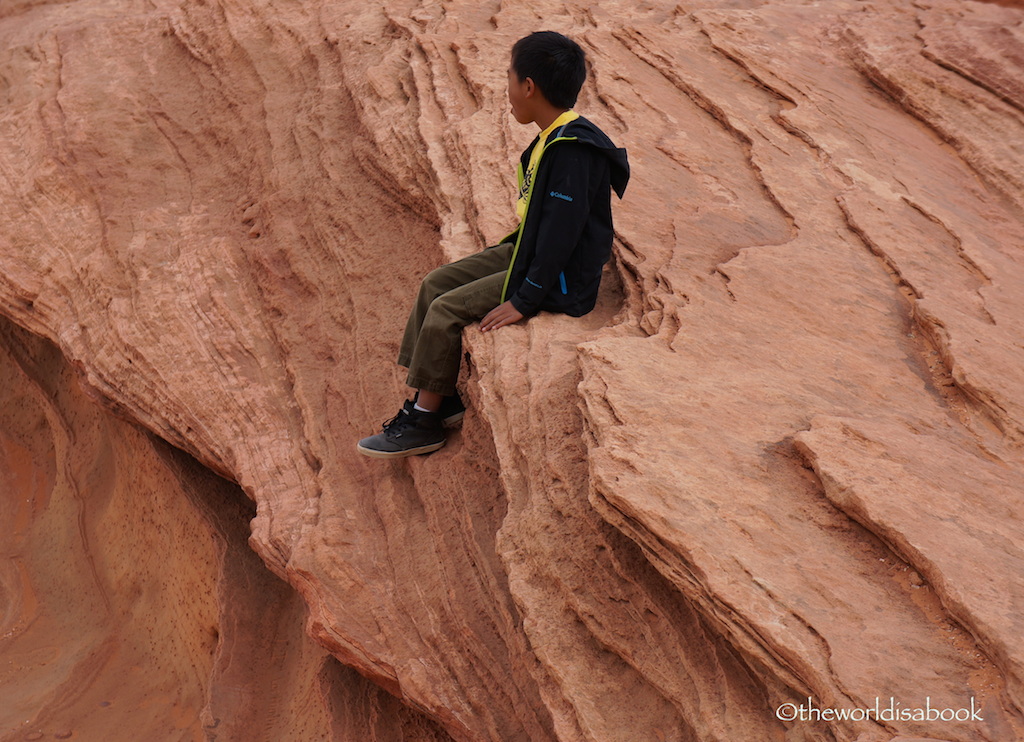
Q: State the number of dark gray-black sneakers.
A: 2